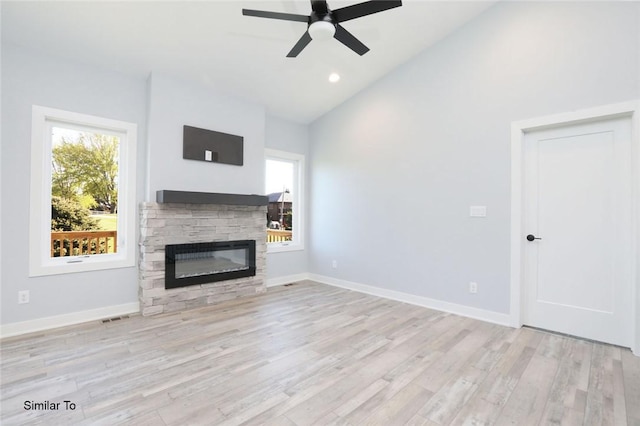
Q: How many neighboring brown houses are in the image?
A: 1